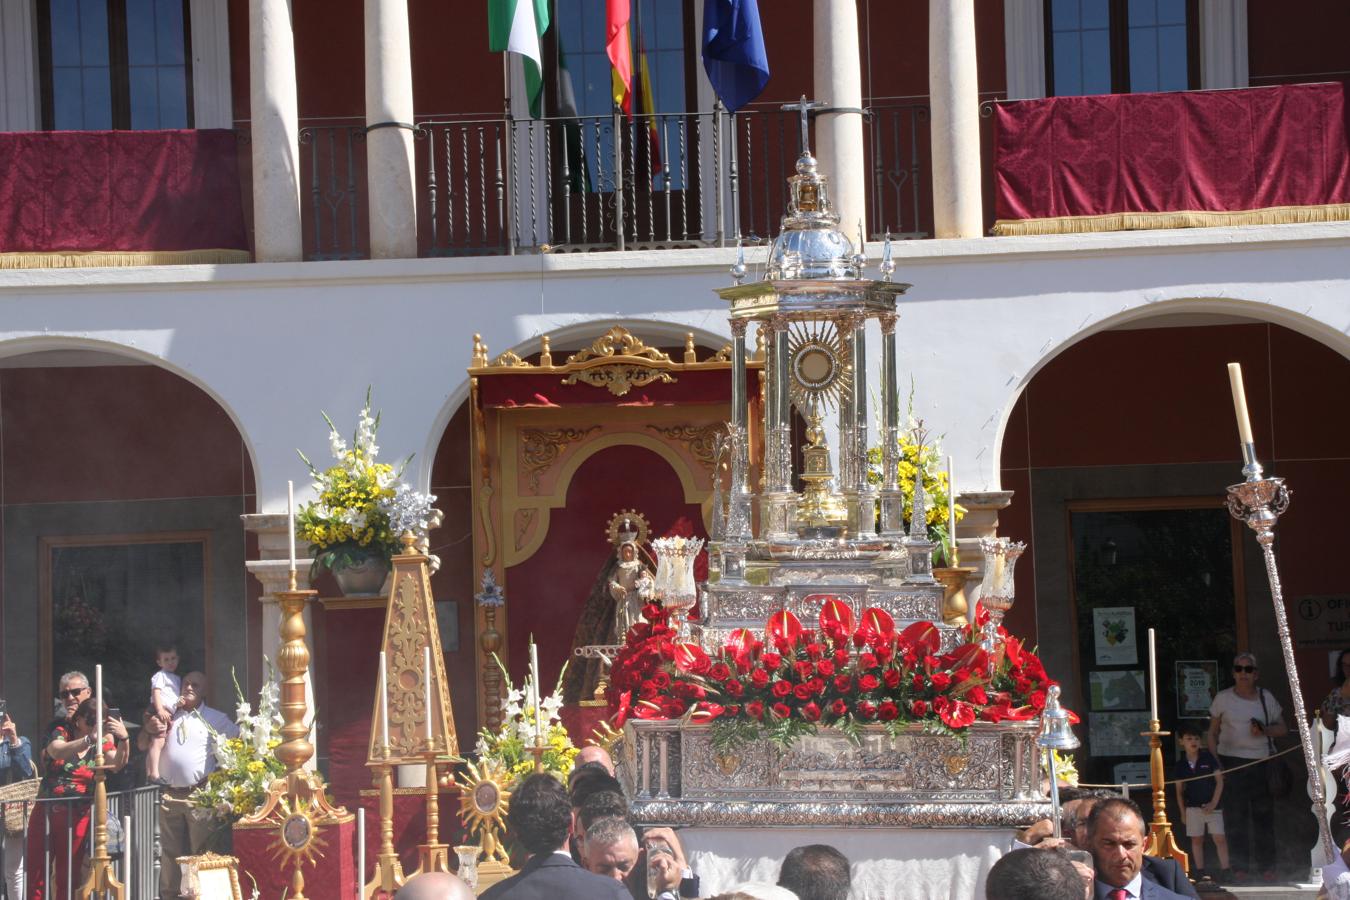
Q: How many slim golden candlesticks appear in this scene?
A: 5